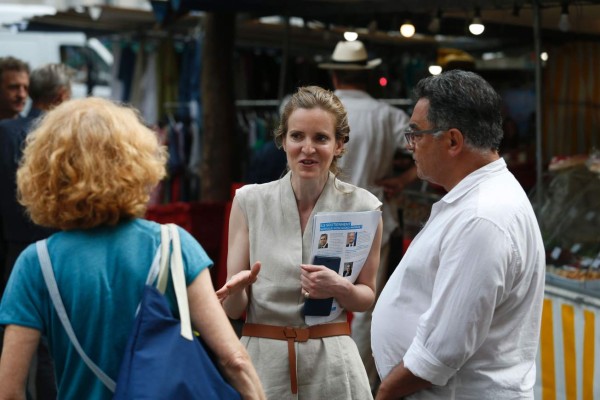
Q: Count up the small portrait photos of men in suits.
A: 3